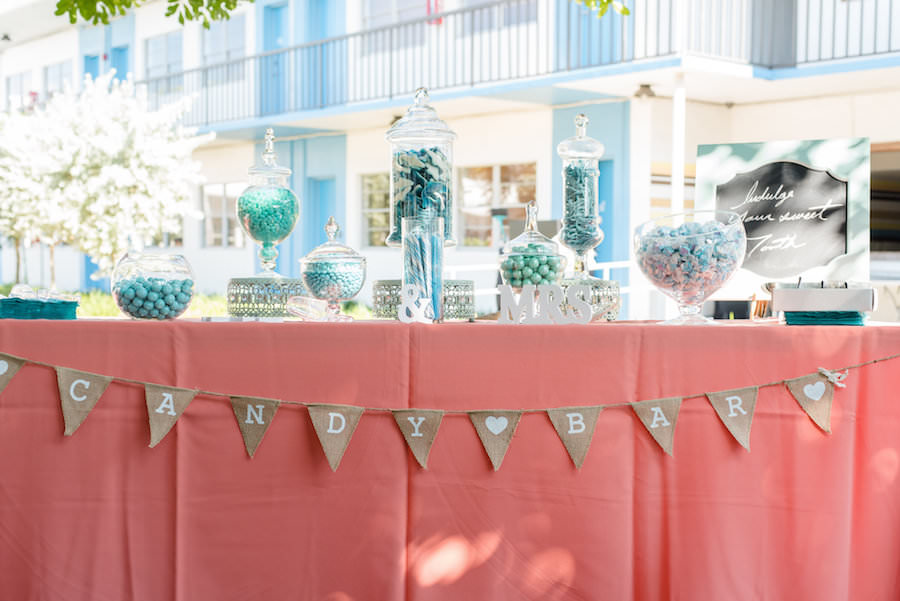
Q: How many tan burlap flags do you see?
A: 11